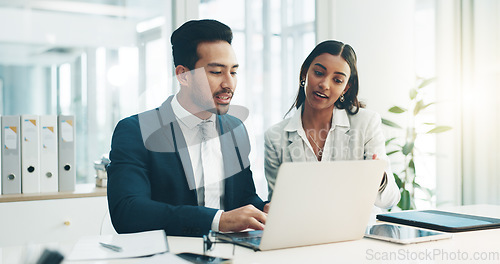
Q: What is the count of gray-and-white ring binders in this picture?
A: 4